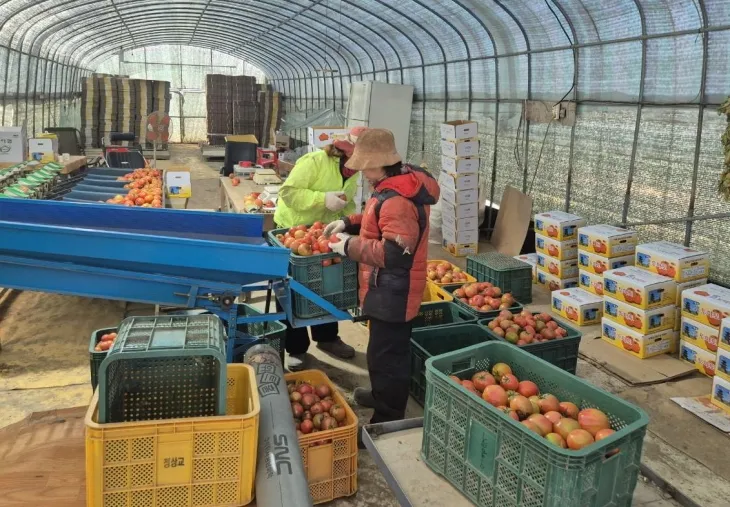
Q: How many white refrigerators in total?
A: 1